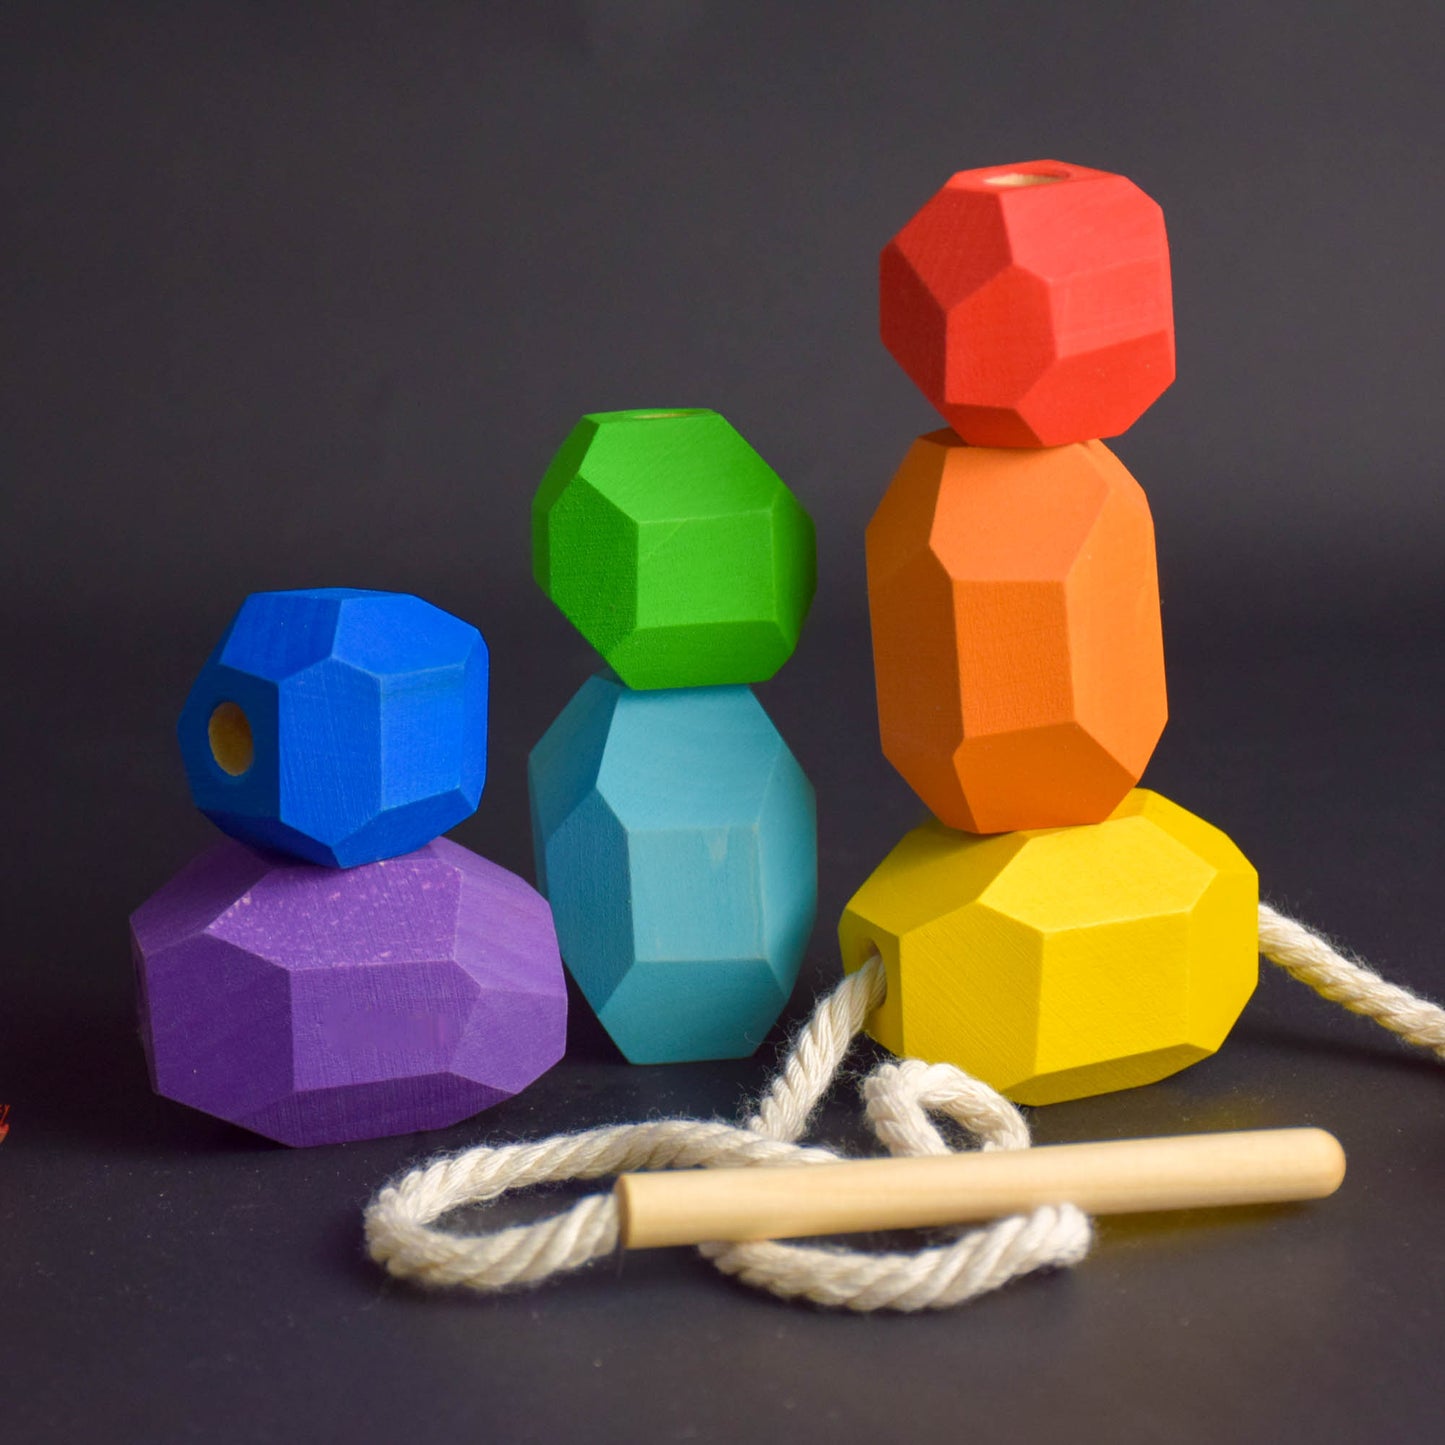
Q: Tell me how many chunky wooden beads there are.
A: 7